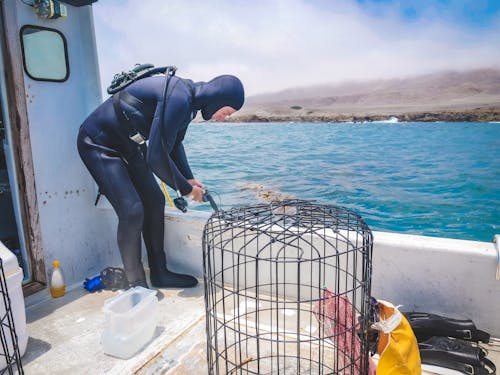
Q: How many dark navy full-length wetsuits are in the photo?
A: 1